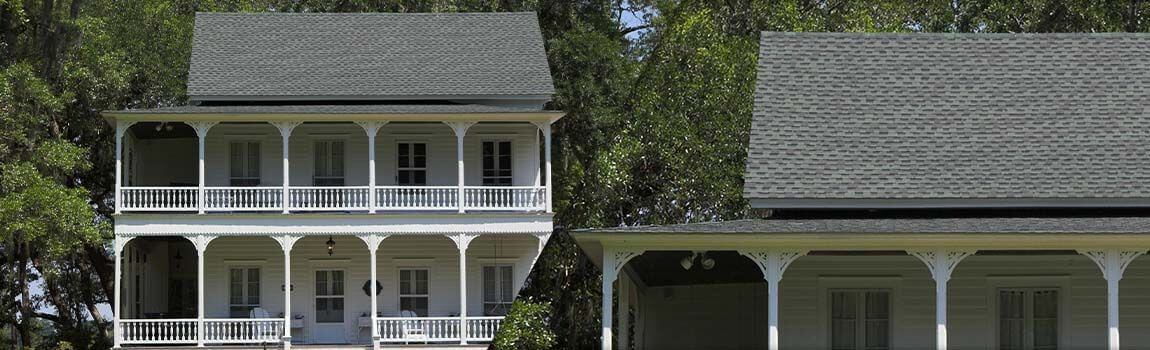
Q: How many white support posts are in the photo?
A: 15